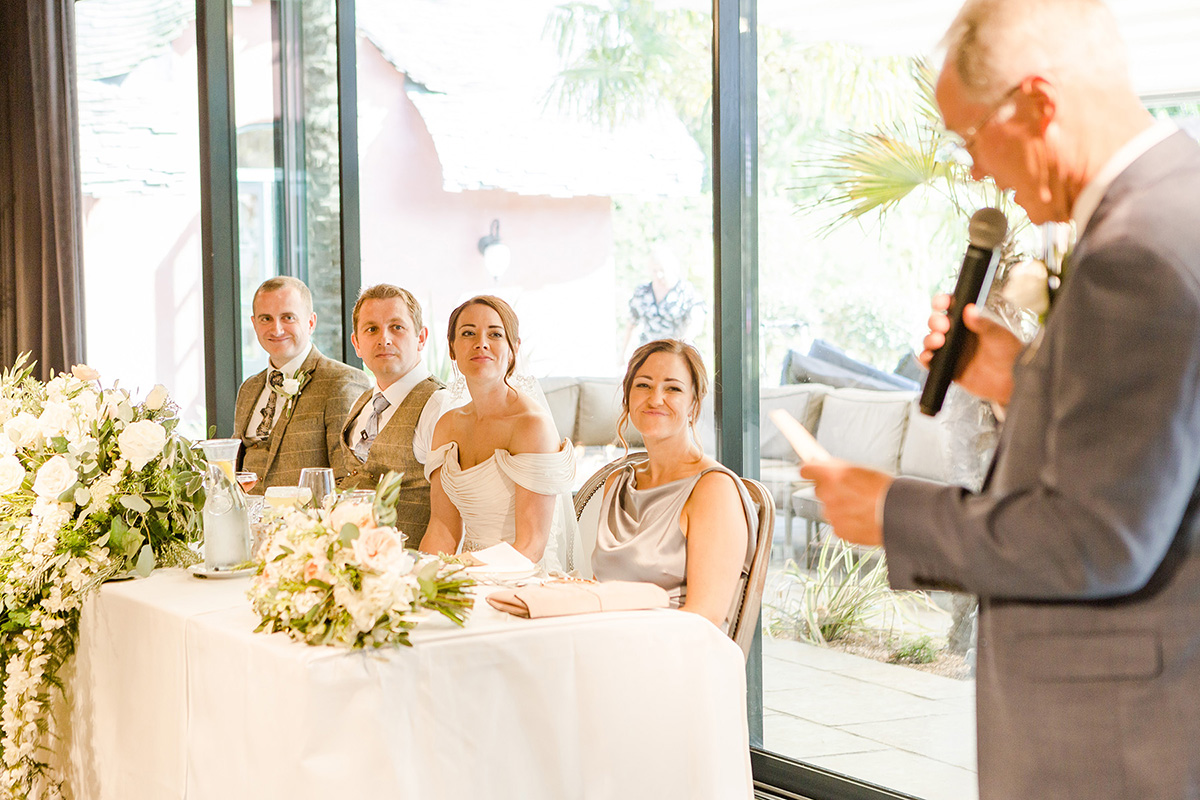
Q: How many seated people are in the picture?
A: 4